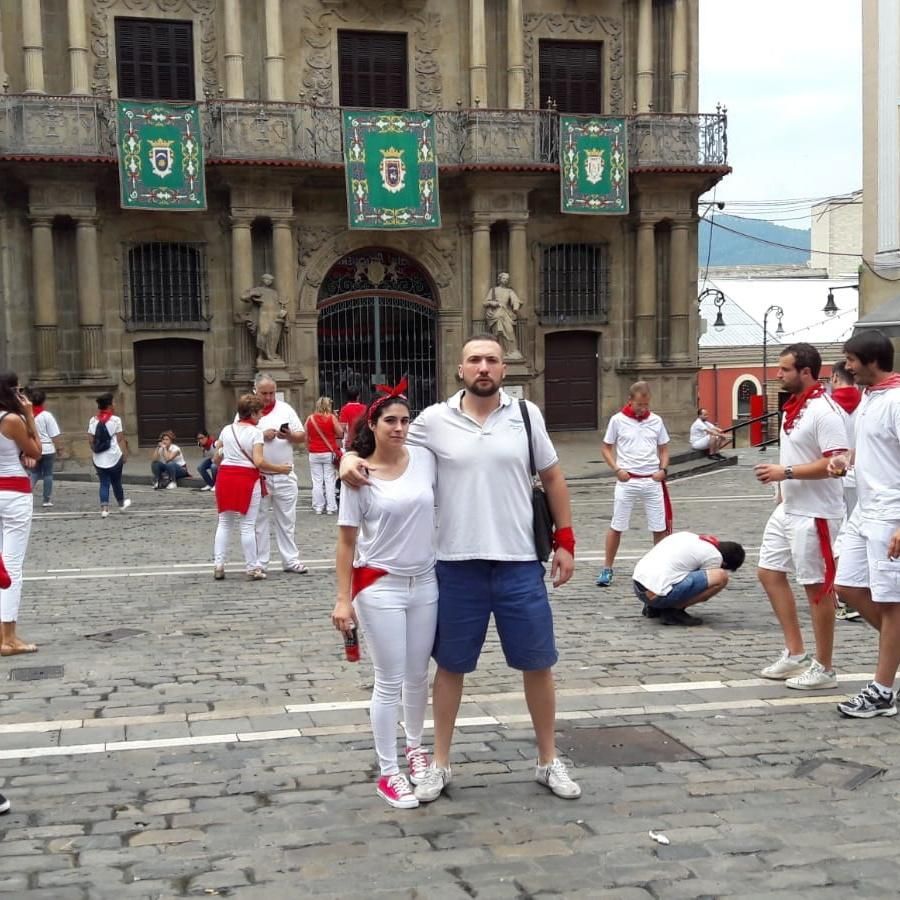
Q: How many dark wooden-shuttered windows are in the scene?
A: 3